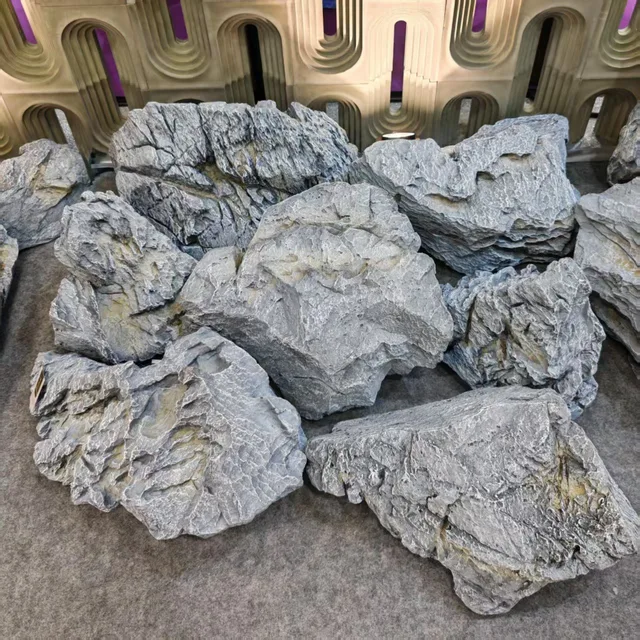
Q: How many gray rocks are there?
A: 11